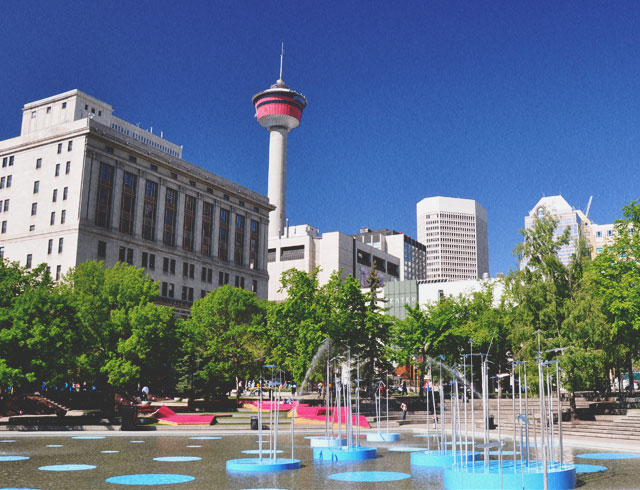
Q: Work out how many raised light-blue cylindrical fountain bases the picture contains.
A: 6